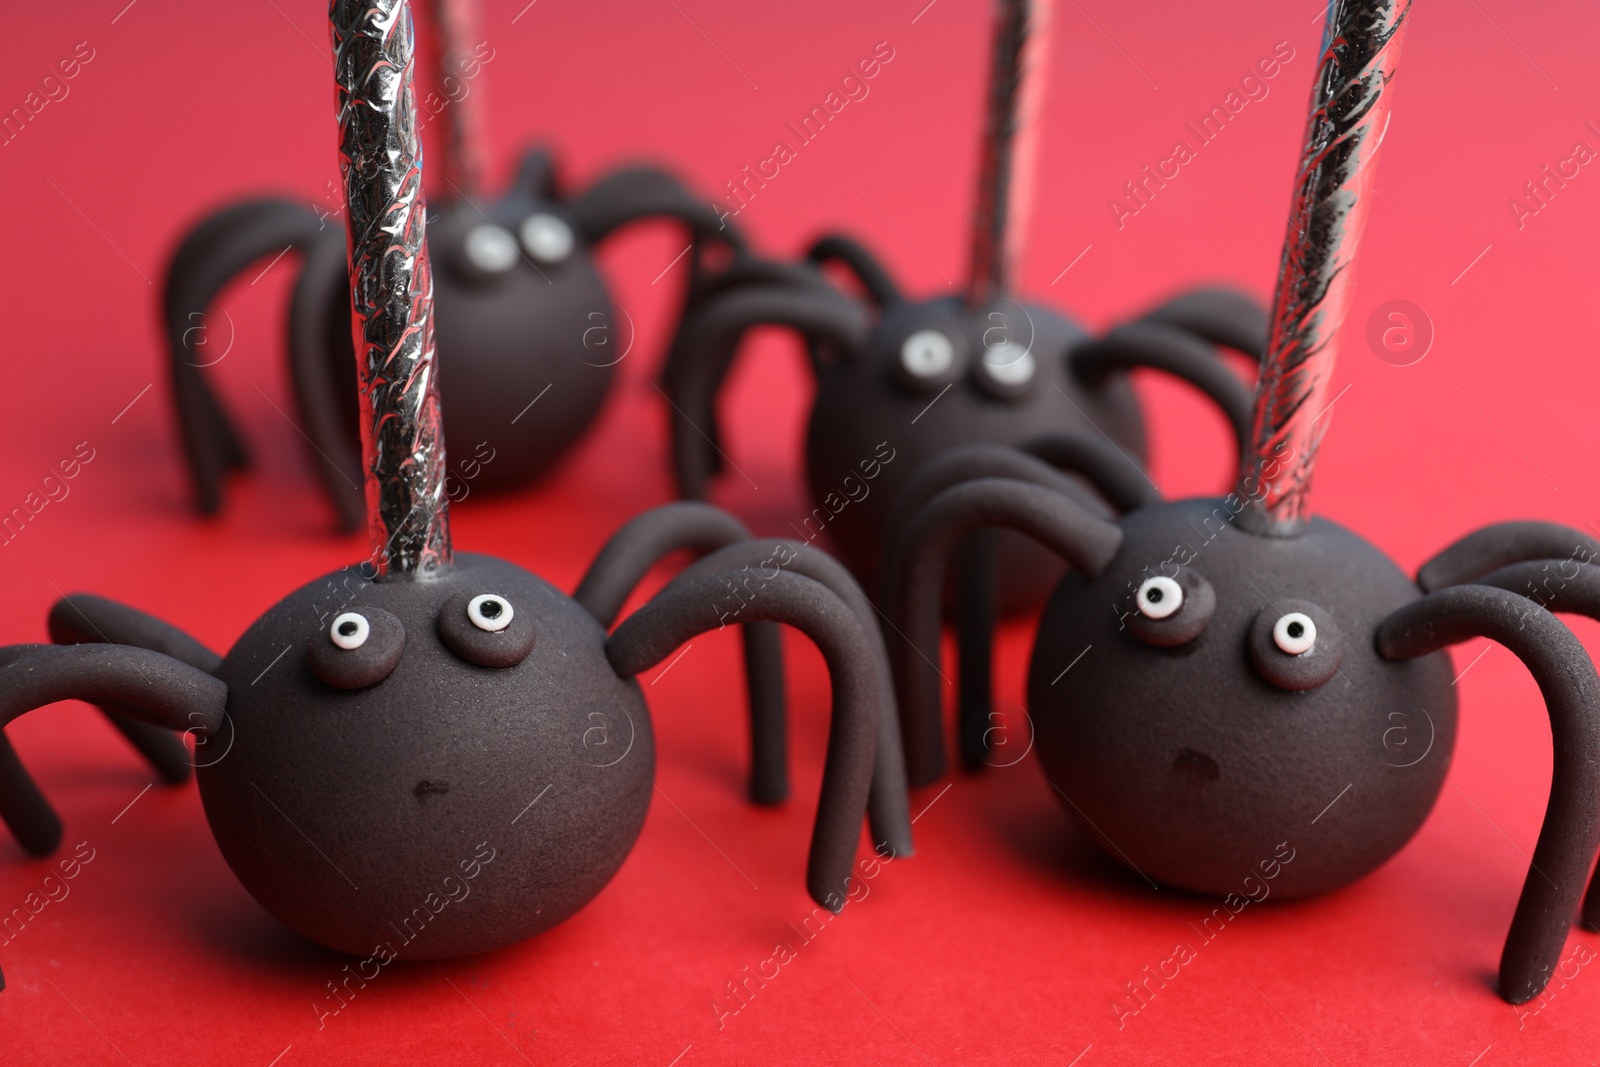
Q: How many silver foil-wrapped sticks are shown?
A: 4